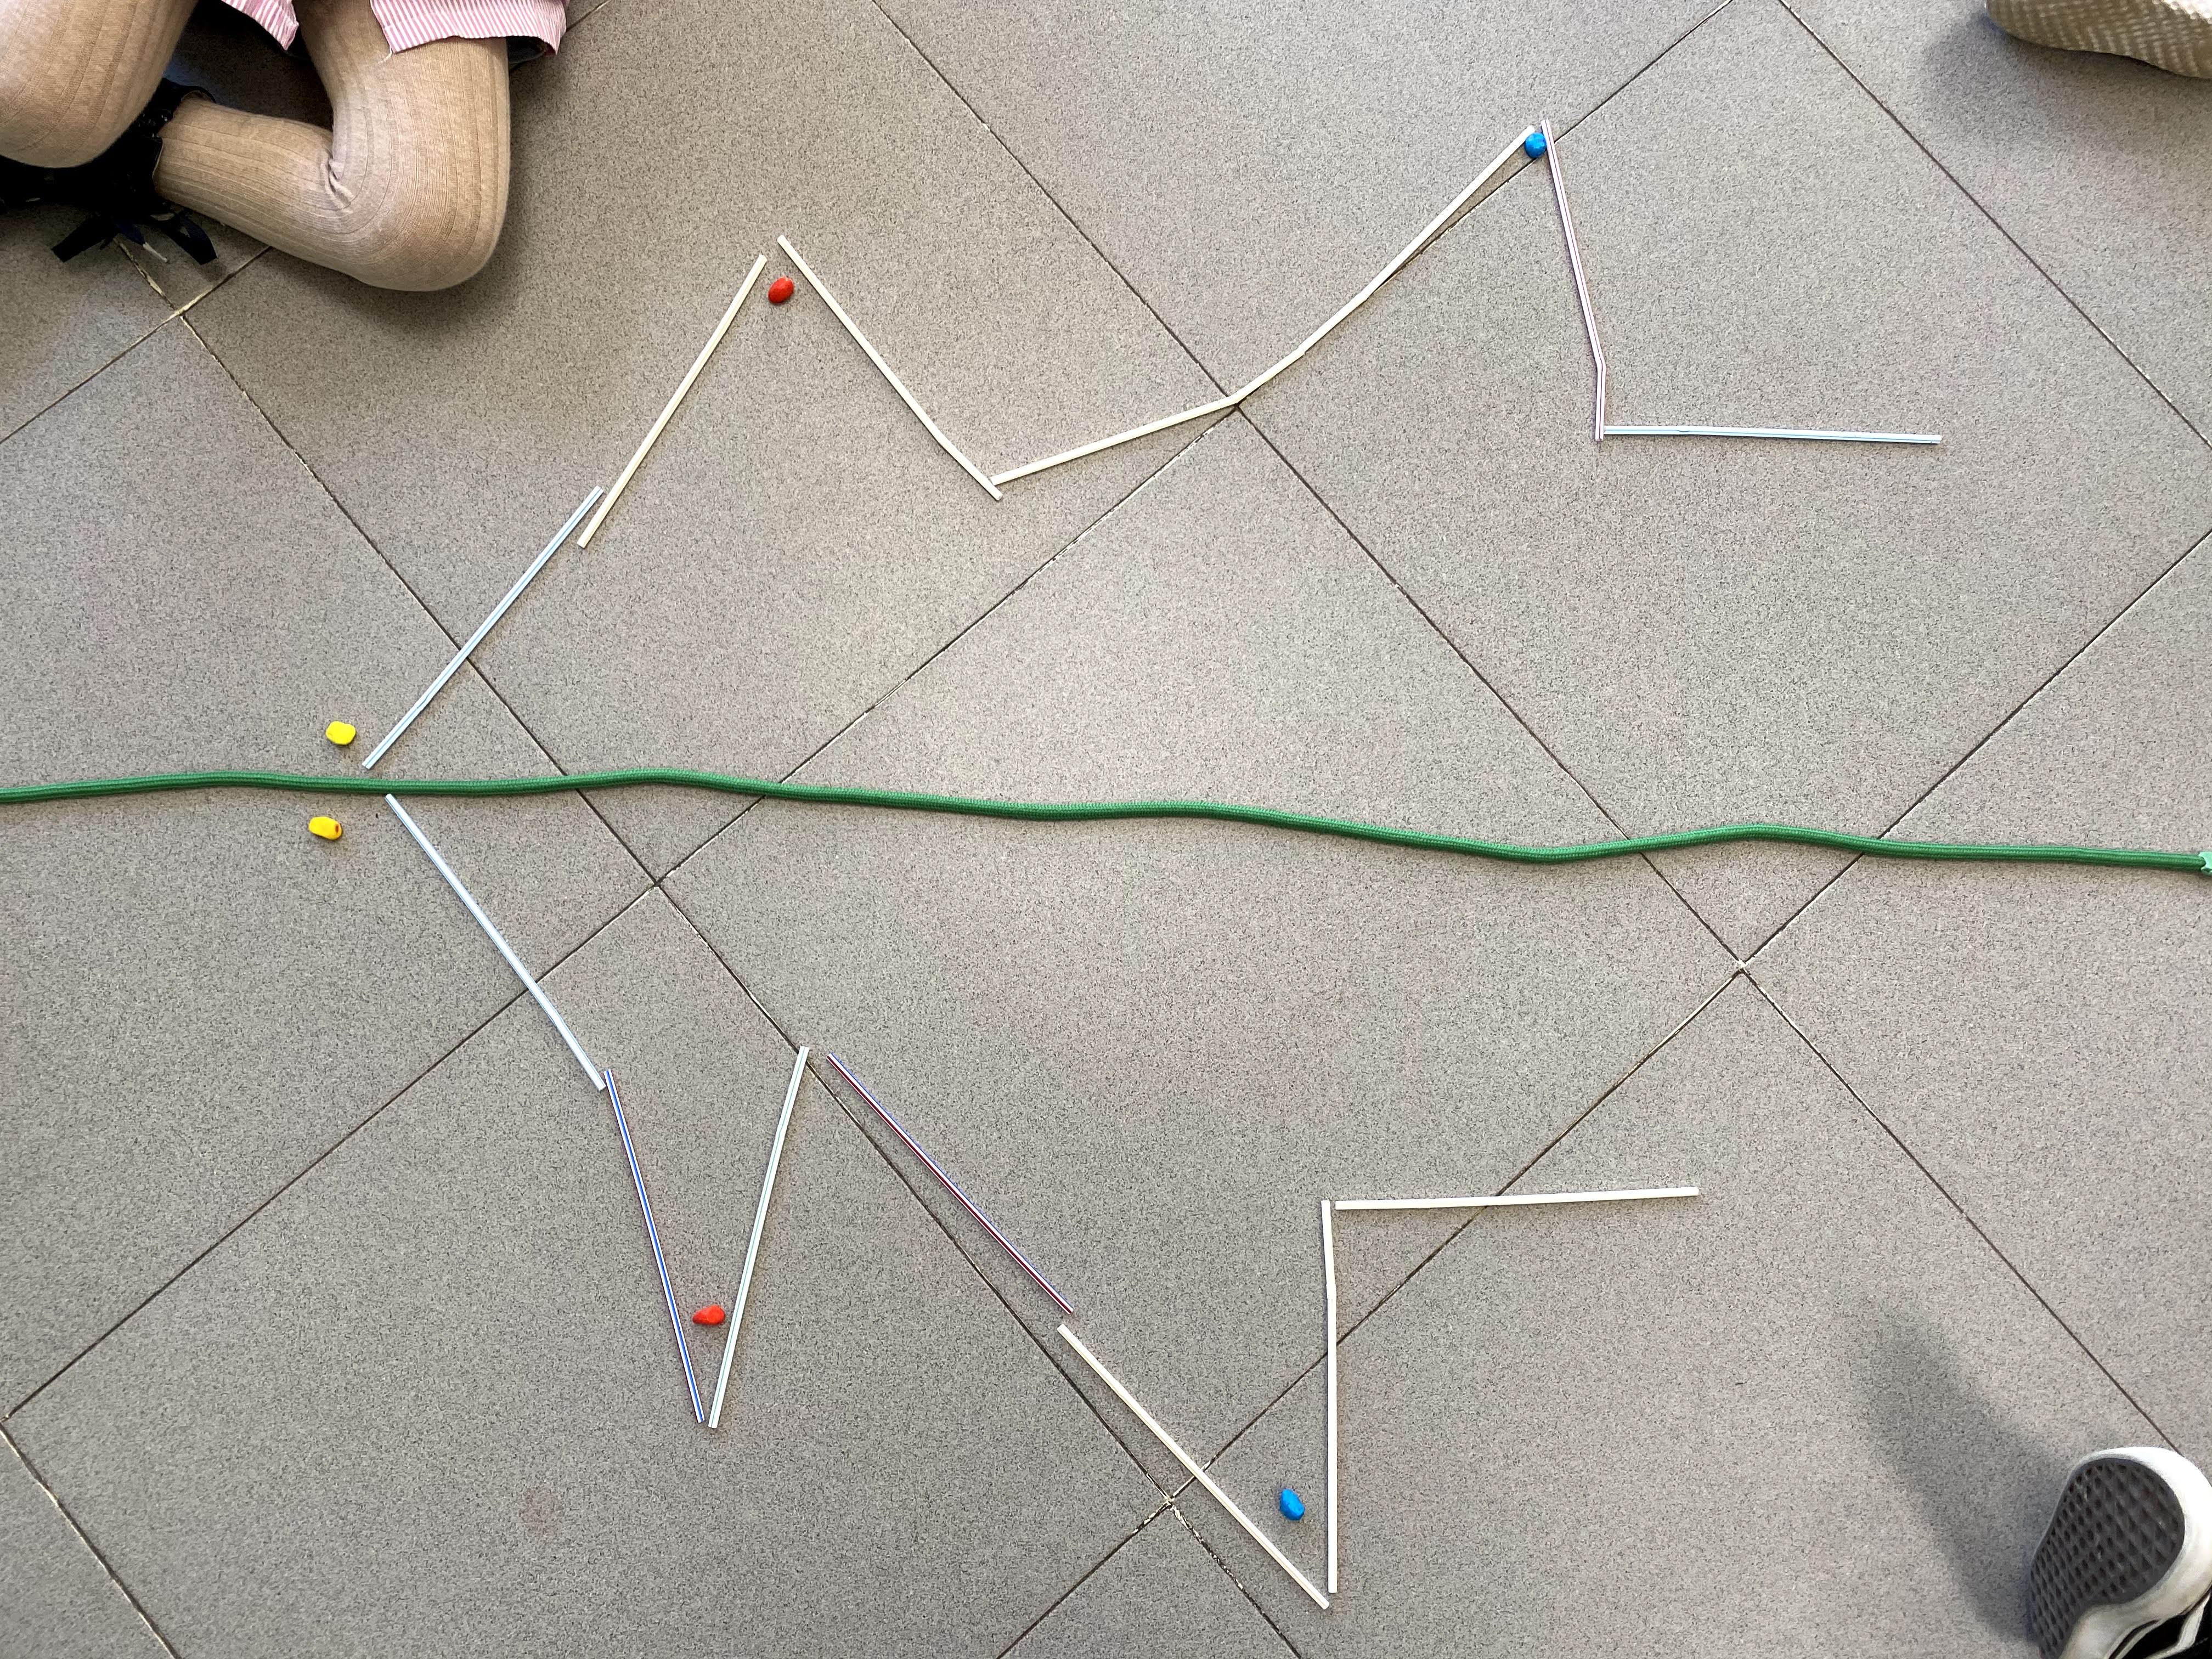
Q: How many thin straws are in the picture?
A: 14